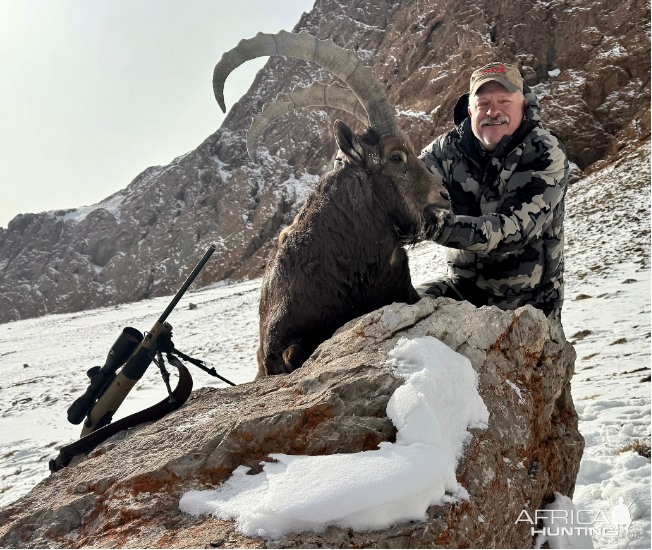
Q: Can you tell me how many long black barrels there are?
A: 1